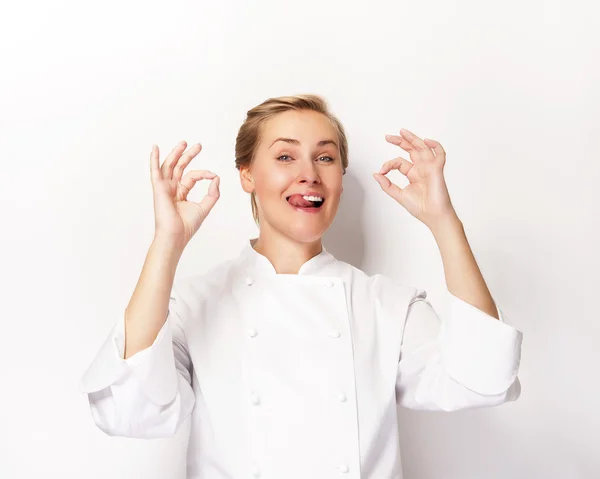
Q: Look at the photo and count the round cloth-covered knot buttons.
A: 8